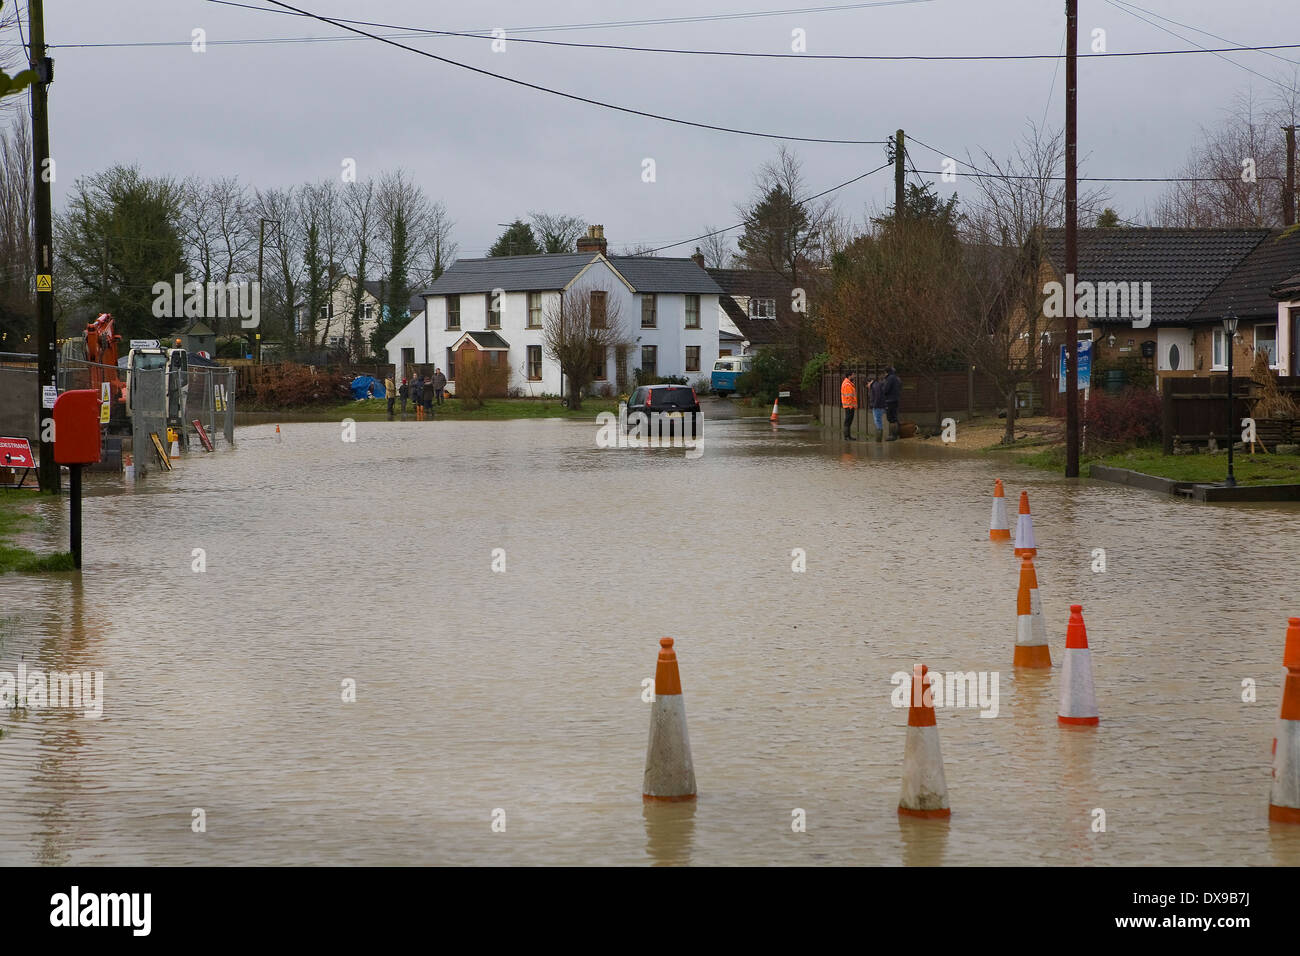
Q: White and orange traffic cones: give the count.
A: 12